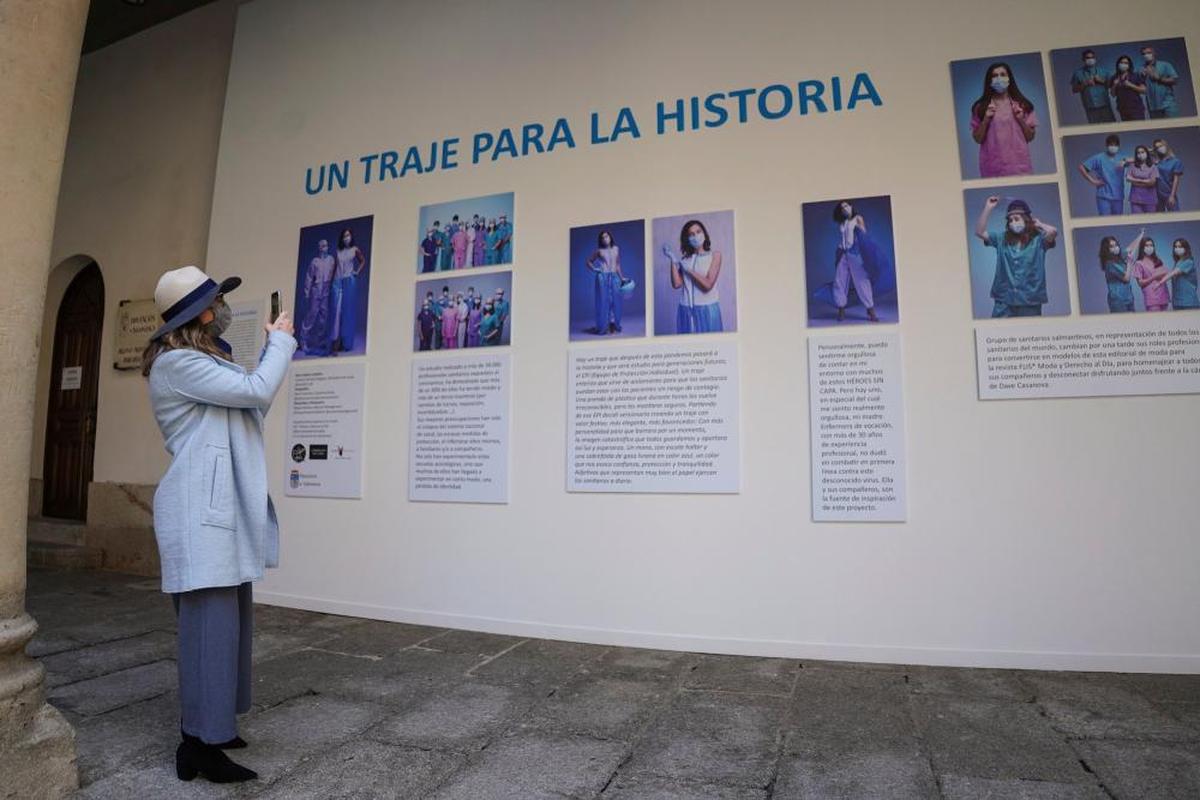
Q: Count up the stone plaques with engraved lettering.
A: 1